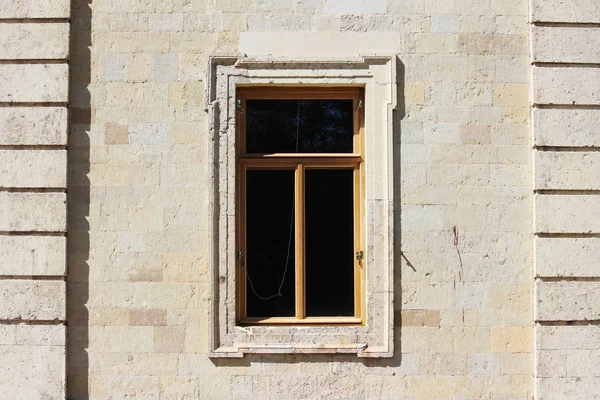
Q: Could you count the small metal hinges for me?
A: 4